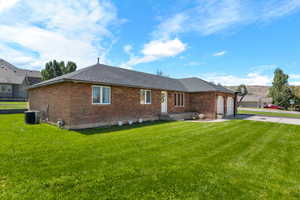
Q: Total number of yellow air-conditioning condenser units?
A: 0